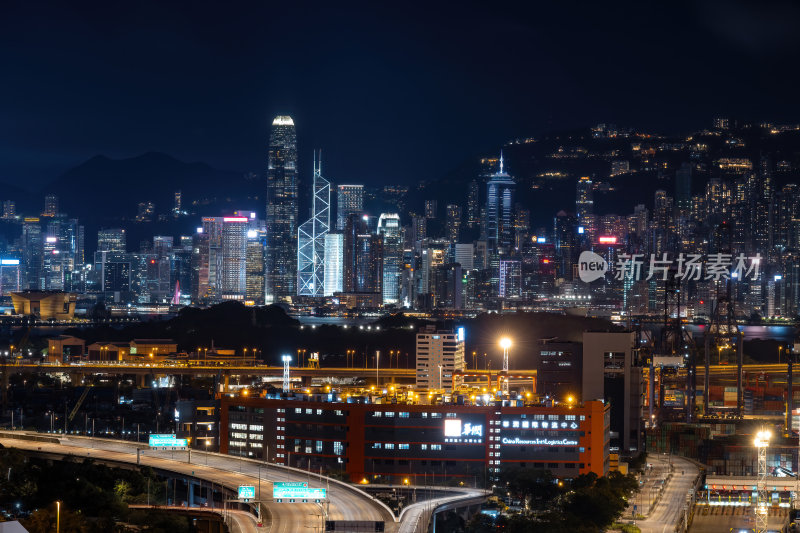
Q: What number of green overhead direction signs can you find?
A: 3